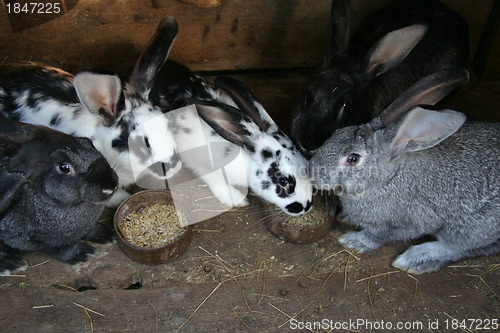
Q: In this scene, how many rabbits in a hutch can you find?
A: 5